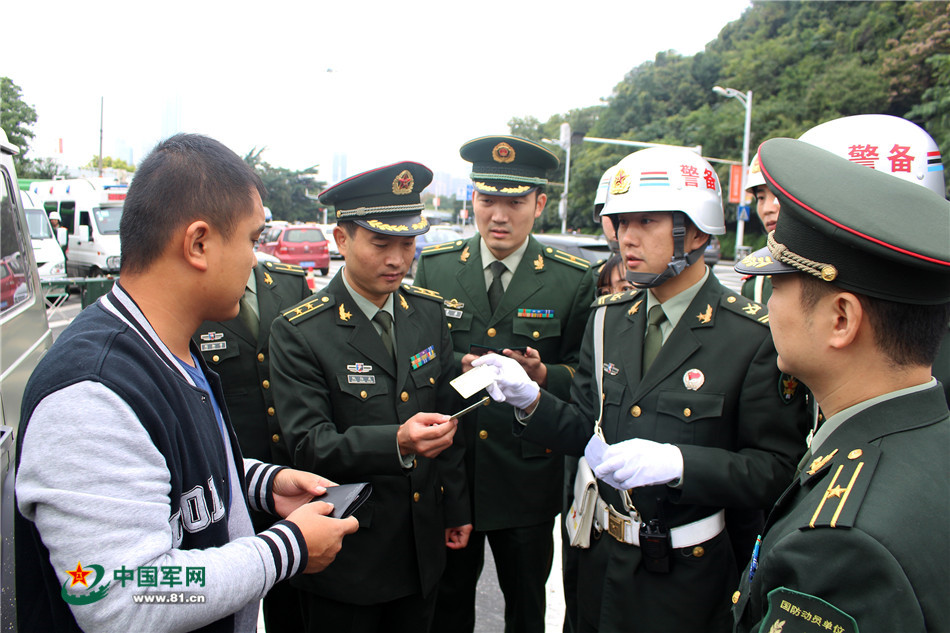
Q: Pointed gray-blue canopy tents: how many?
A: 0